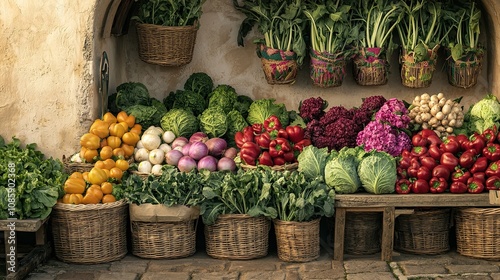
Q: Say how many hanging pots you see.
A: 6